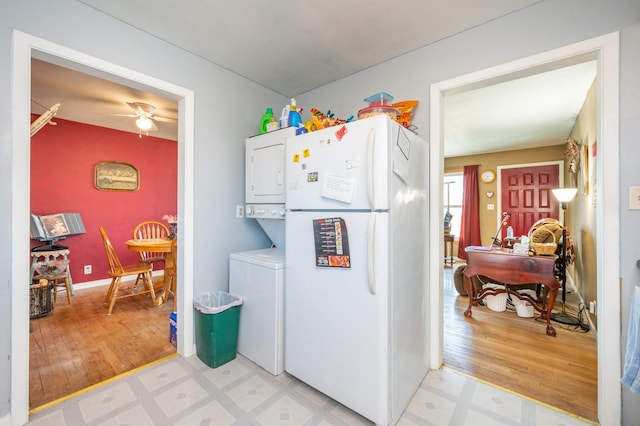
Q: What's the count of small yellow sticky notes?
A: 2